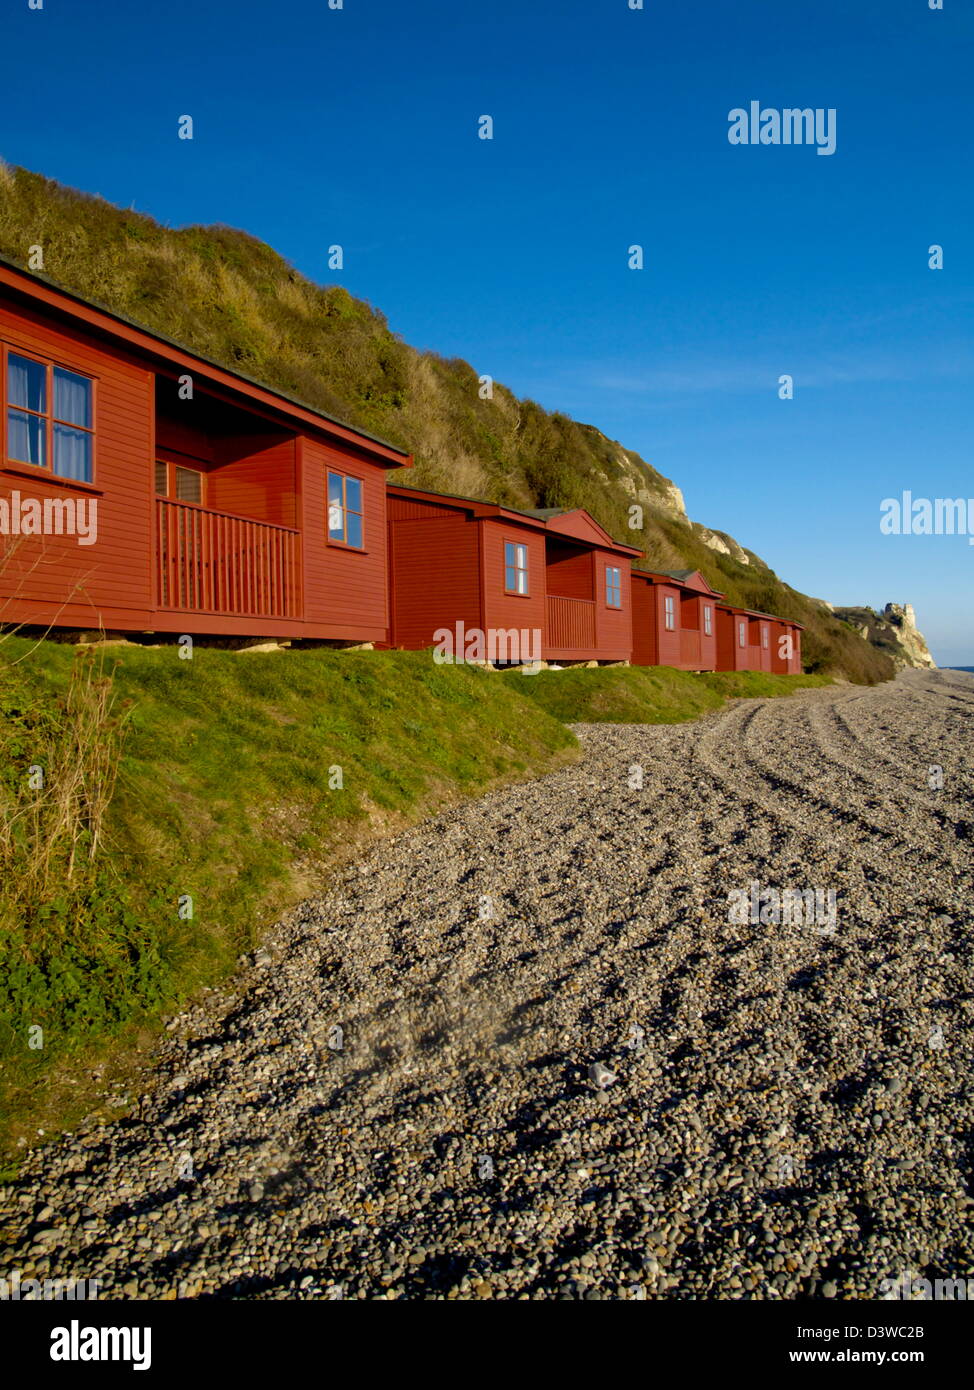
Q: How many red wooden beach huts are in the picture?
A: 5